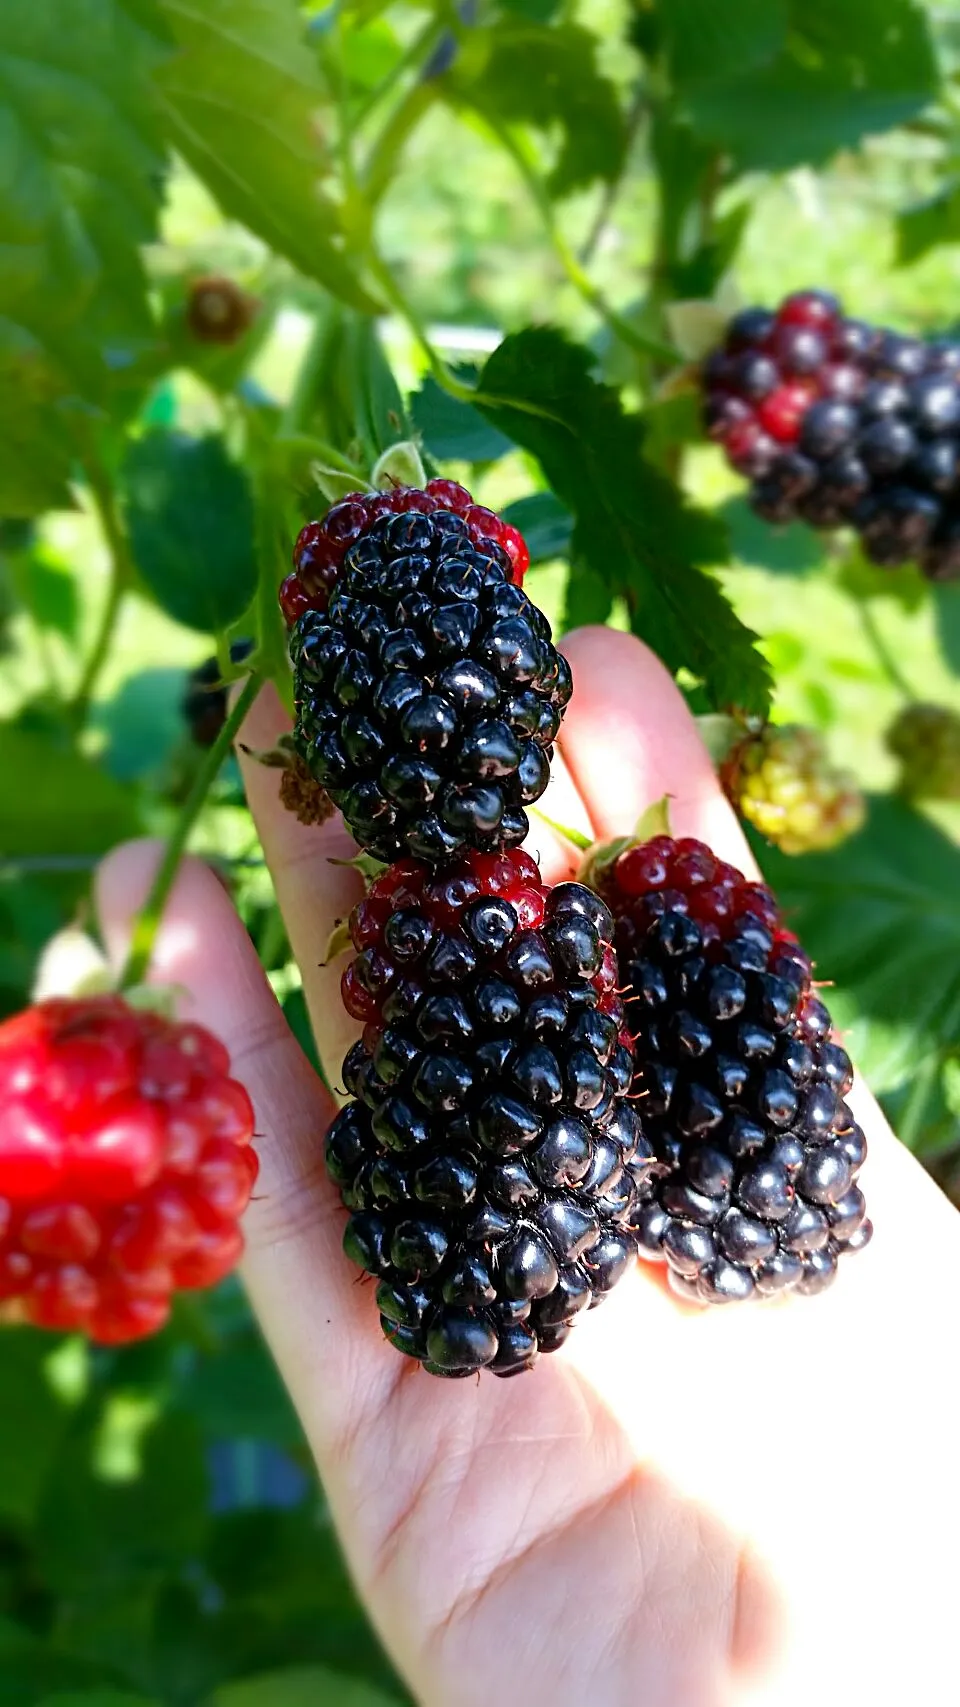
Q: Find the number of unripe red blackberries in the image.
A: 1